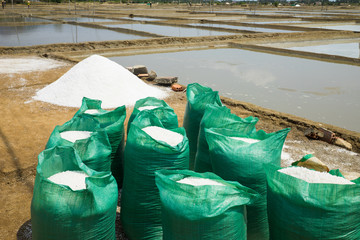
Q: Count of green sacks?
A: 10